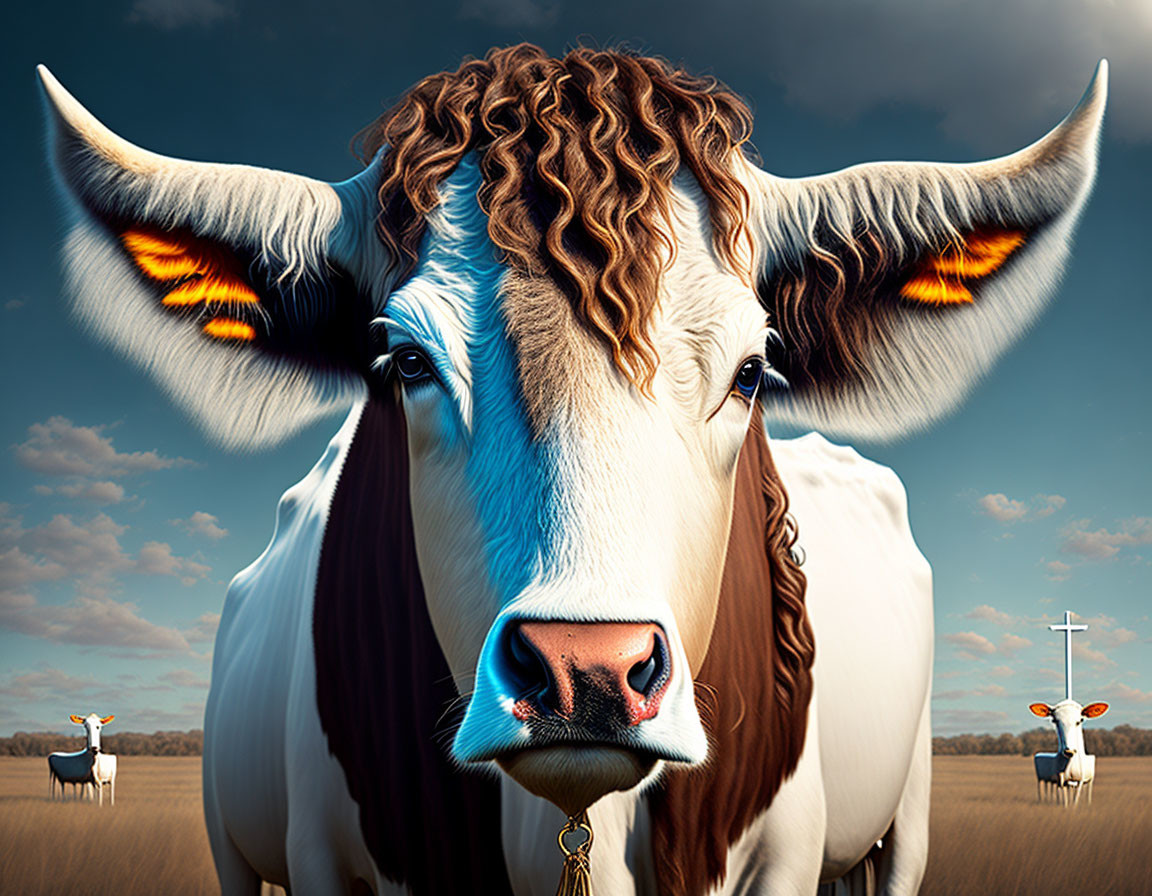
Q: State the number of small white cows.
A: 2